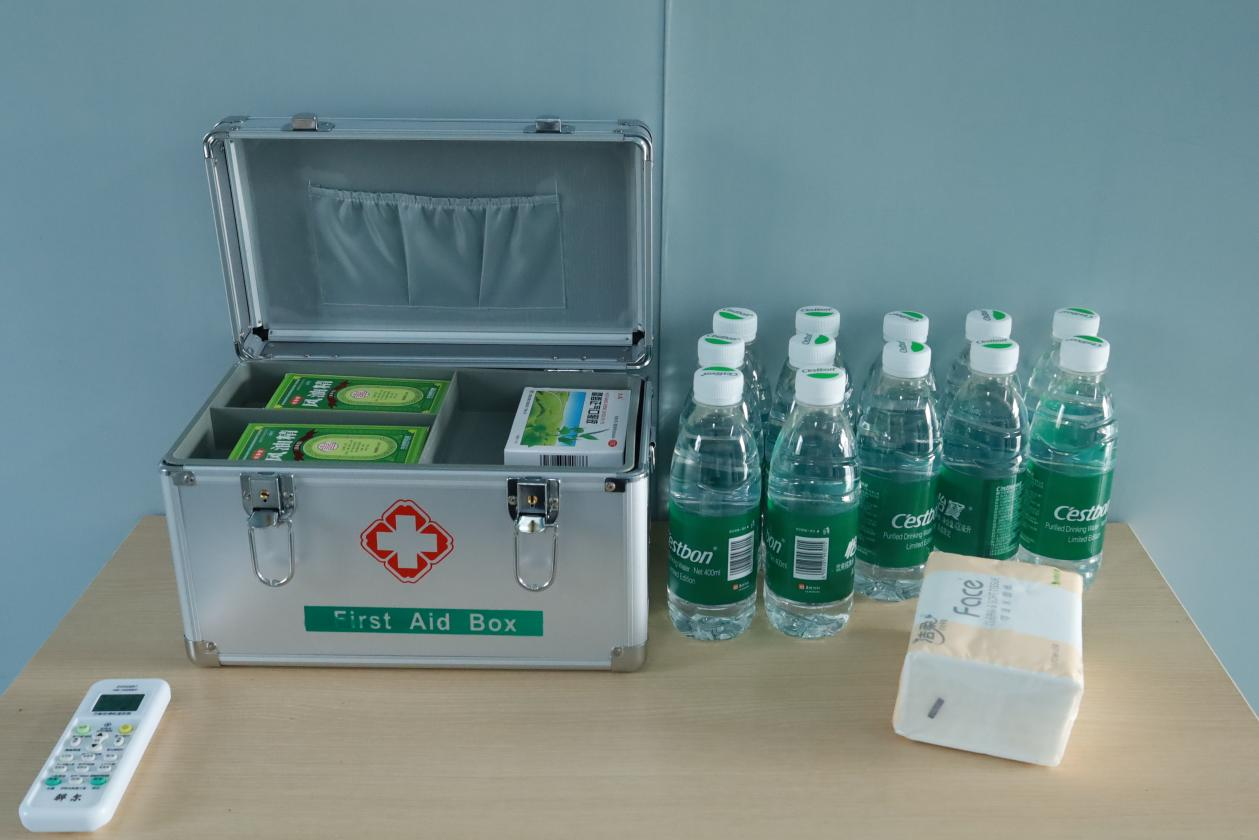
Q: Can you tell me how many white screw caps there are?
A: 12